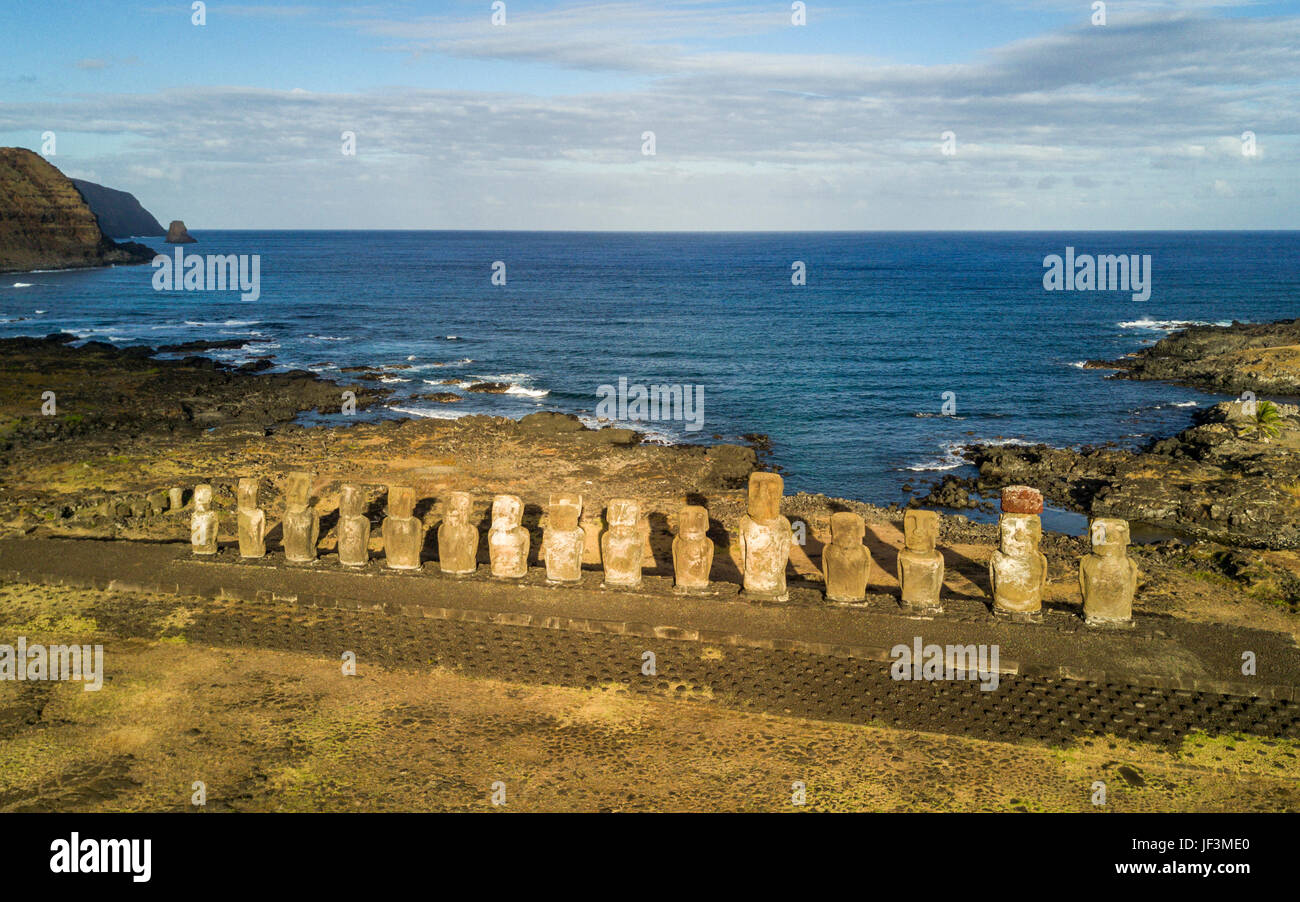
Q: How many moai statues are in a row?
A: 15